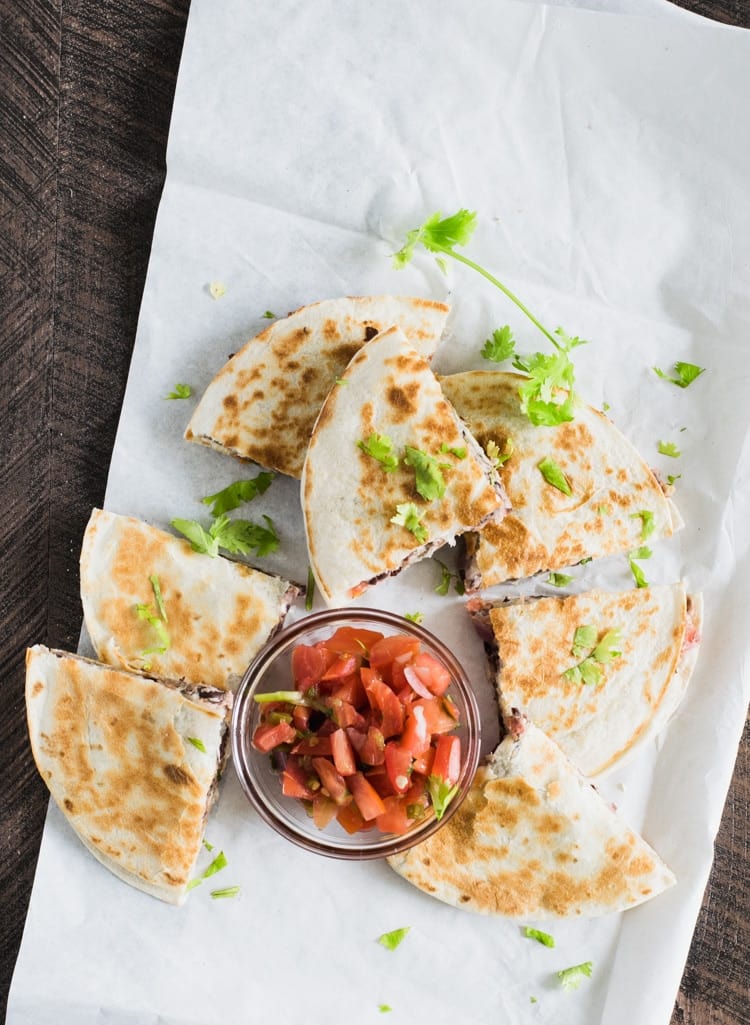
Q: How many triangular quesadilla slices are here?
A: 7